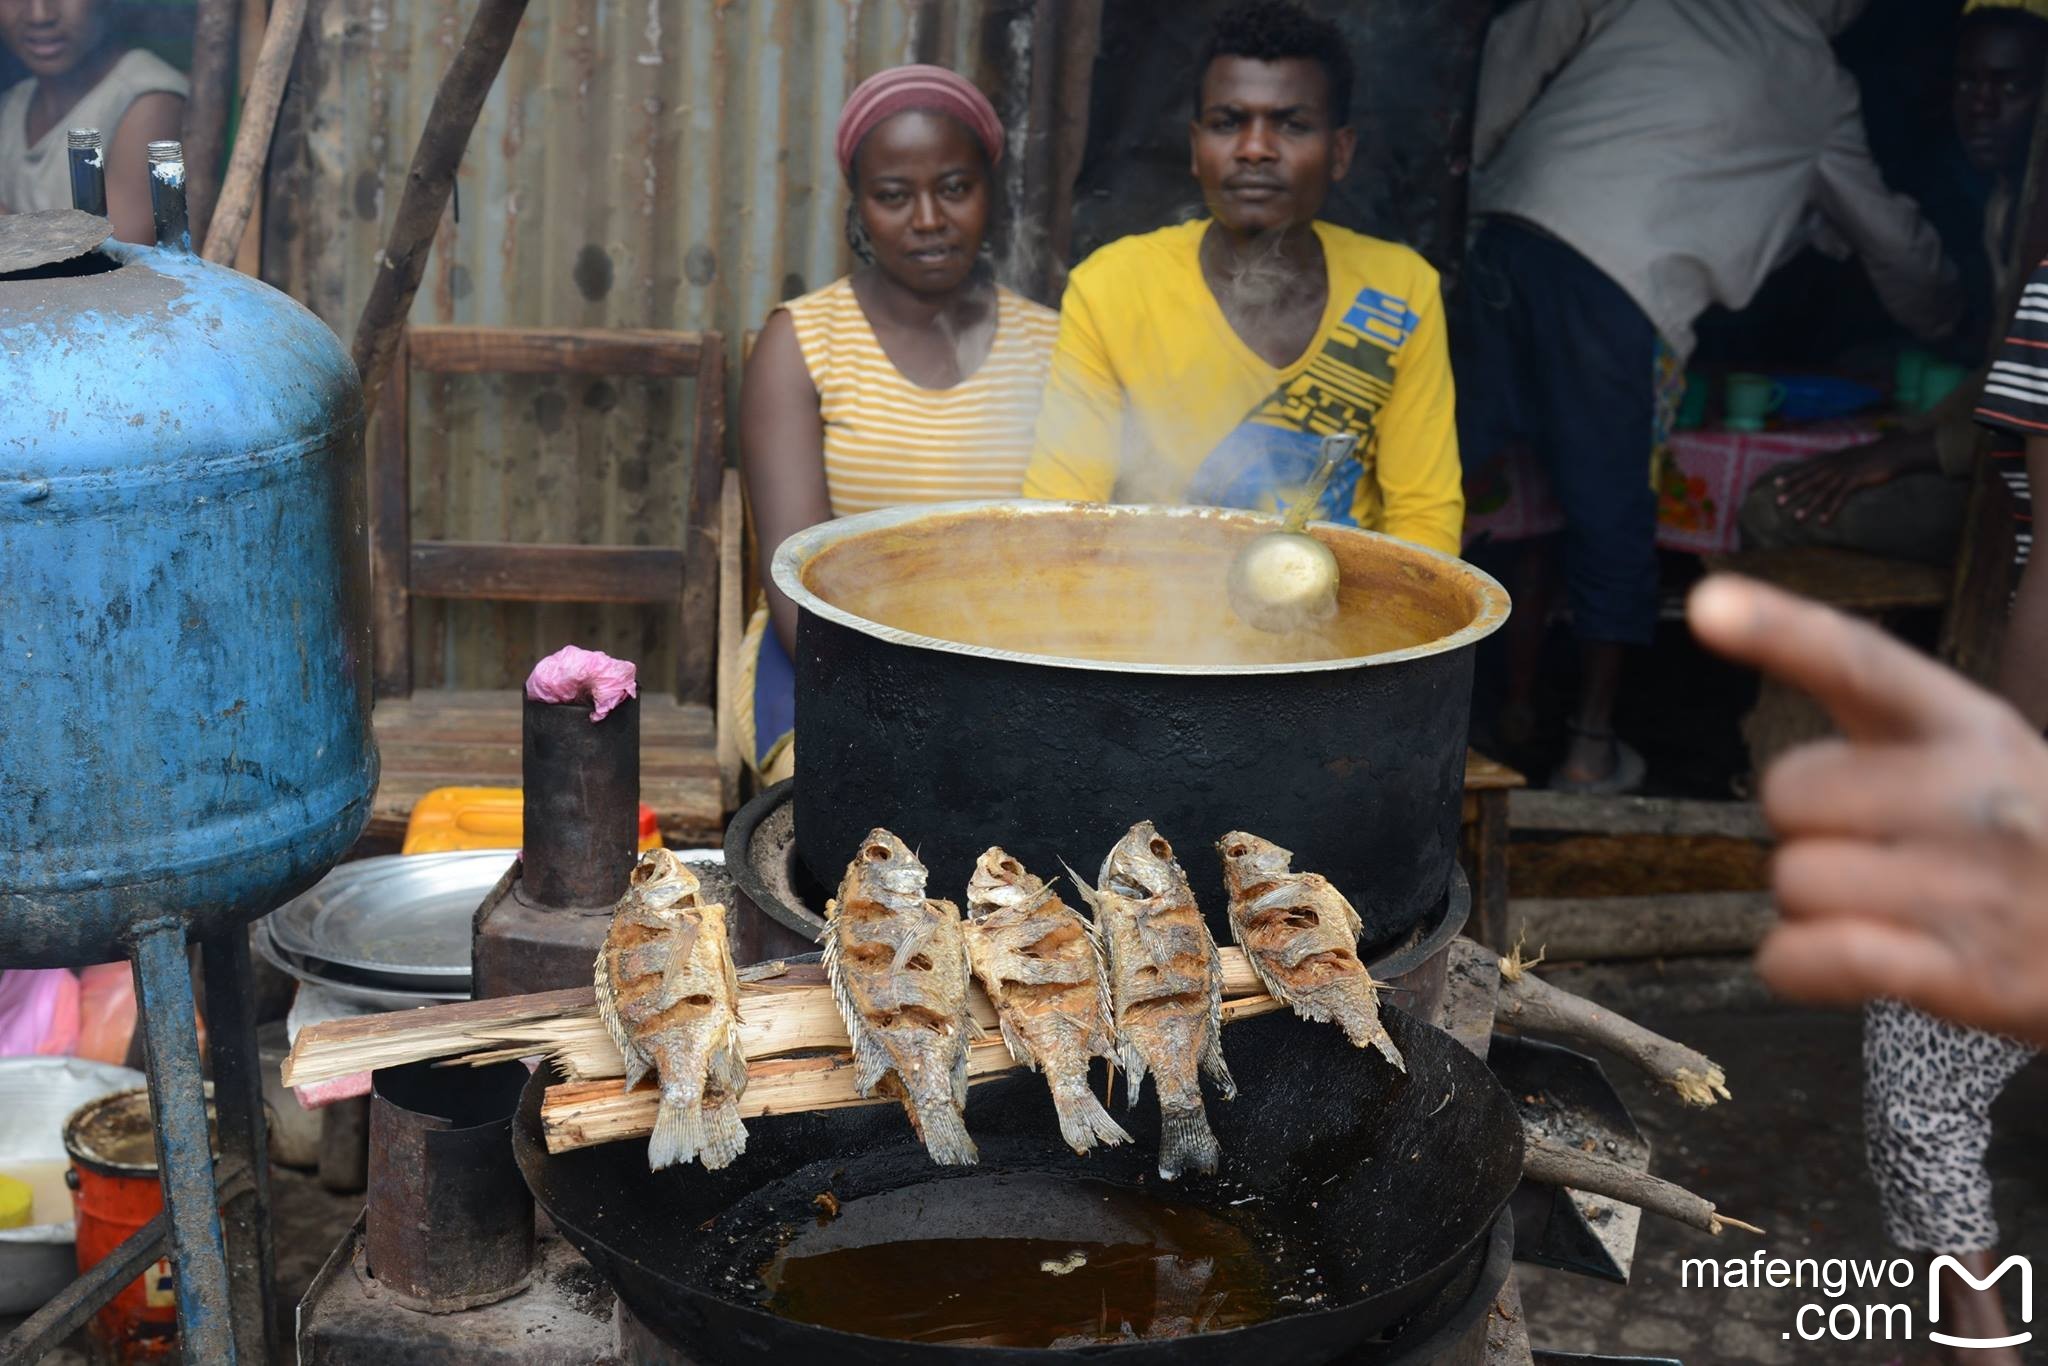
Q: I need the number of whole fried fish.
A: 5